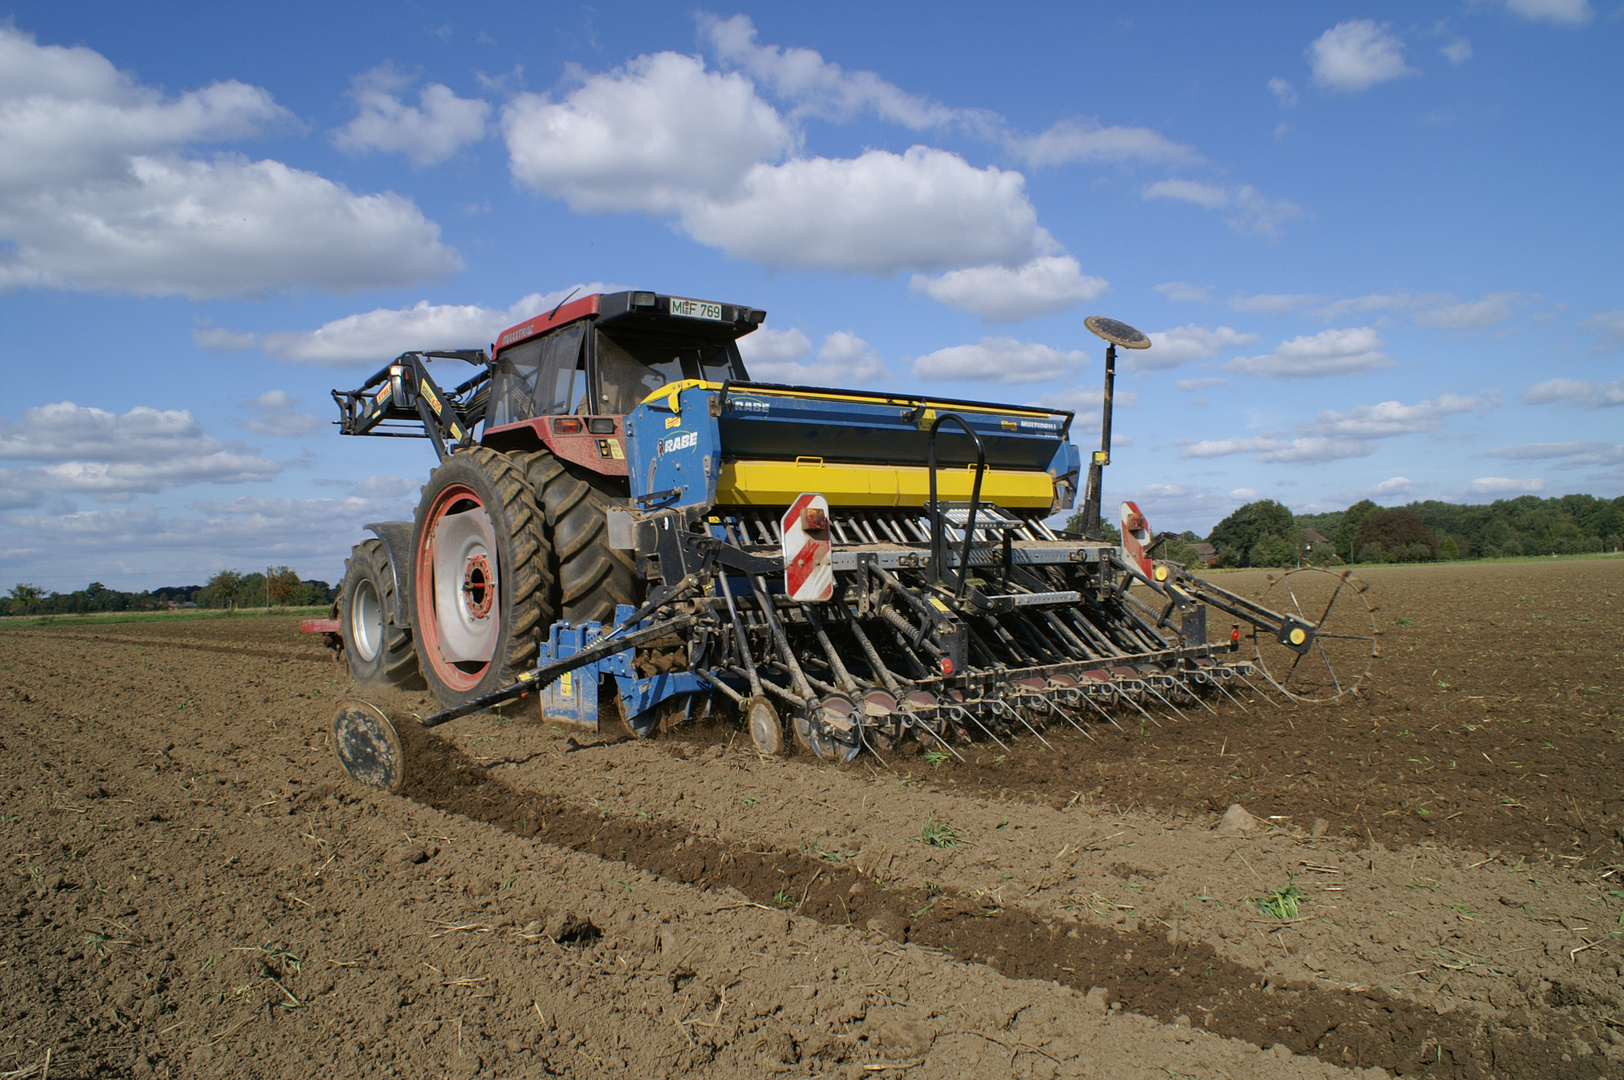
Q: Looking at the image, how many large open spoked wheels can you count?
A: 1